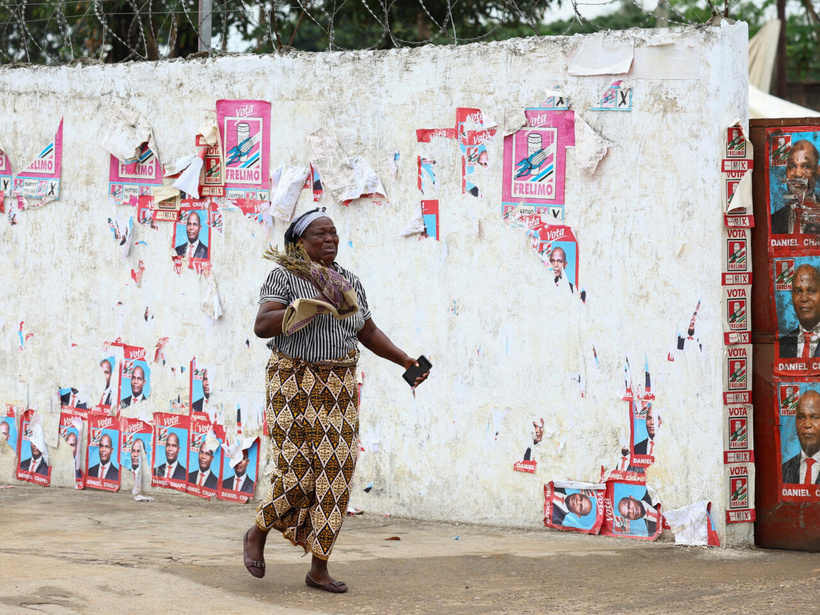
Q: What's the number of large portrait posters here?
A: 3